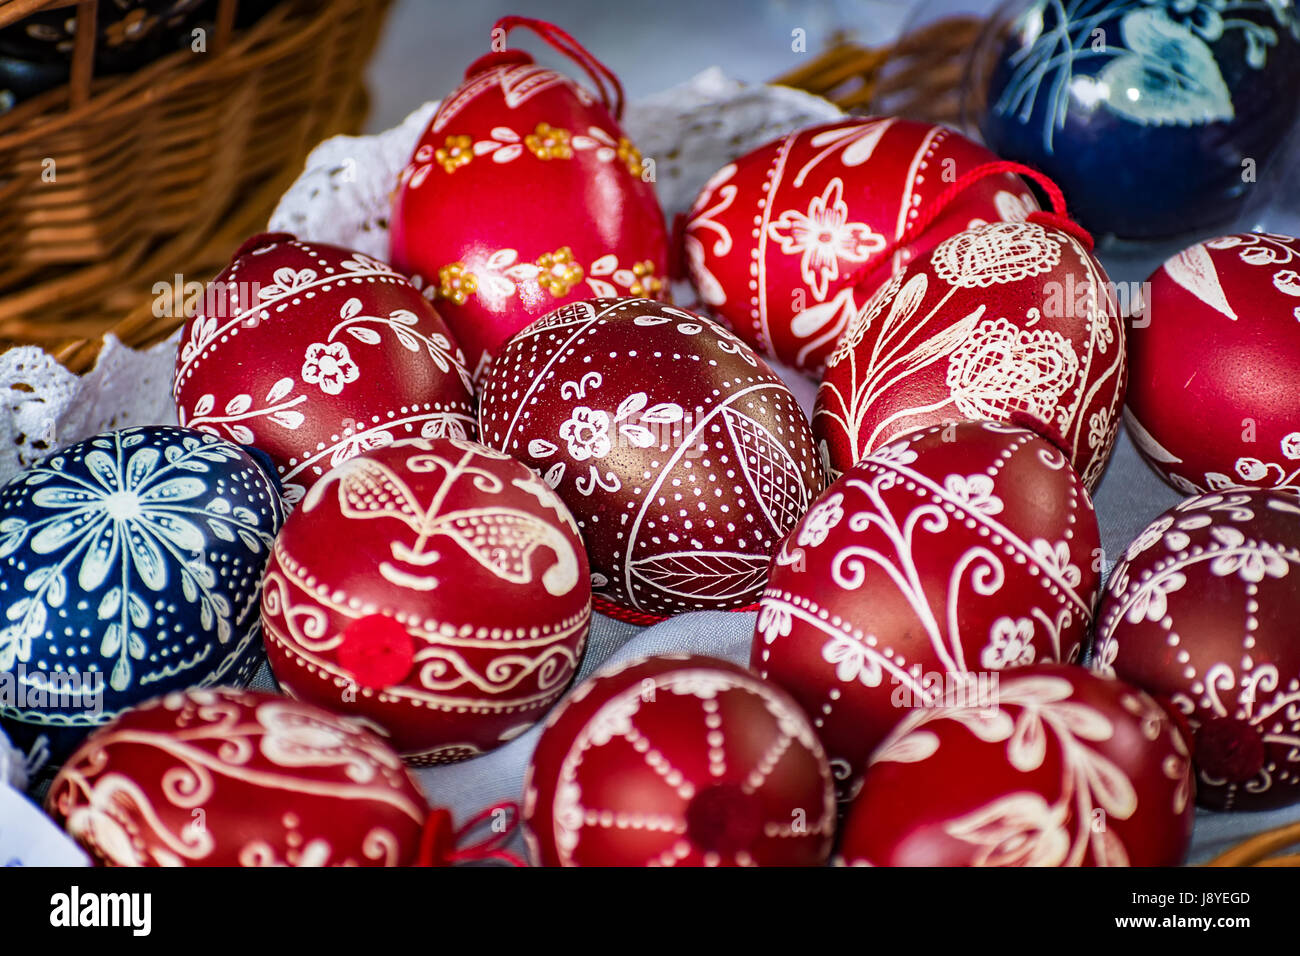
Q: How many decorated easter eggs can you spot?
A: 14